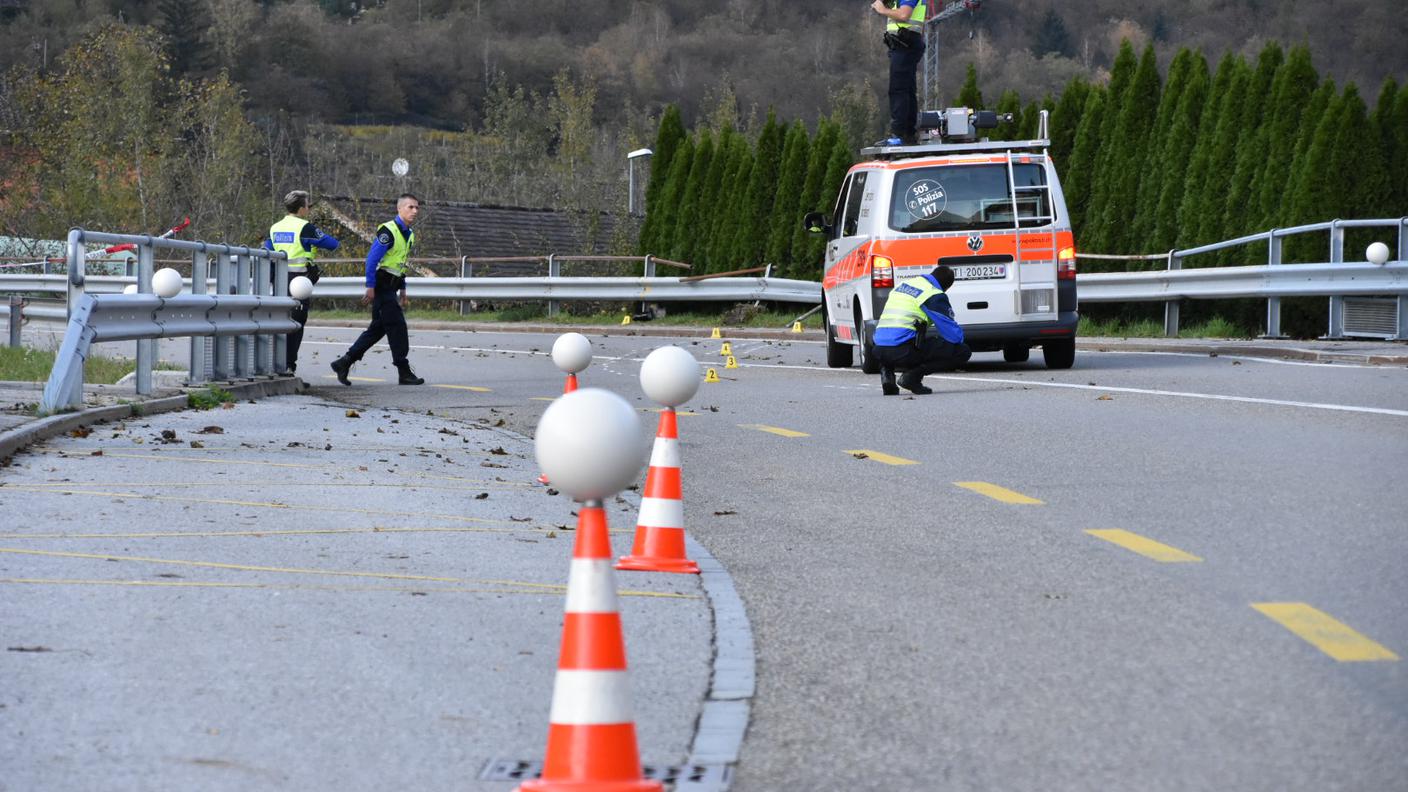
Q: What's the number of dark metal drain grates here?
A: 1